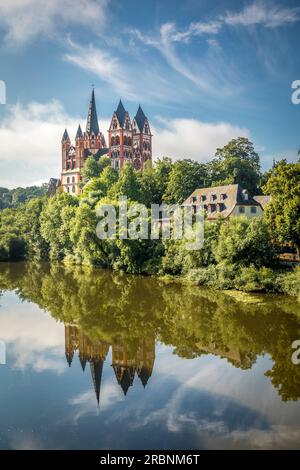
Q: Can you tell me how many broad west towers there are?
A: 2